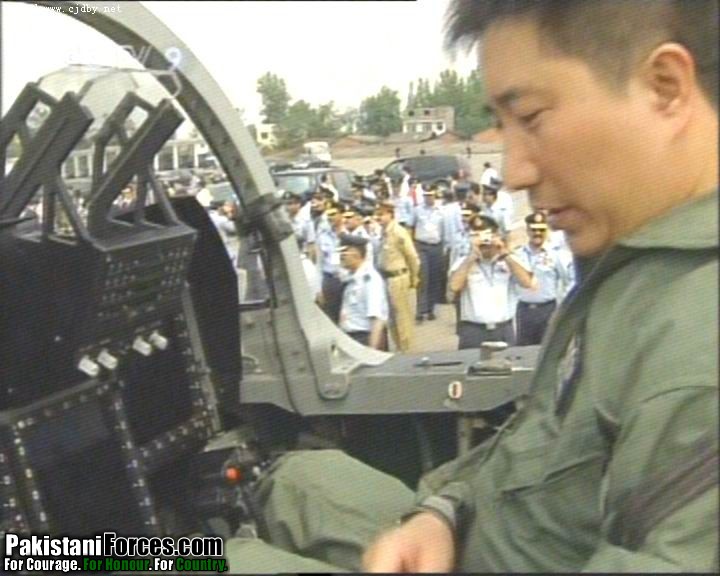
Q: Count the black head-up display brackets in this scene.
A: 2